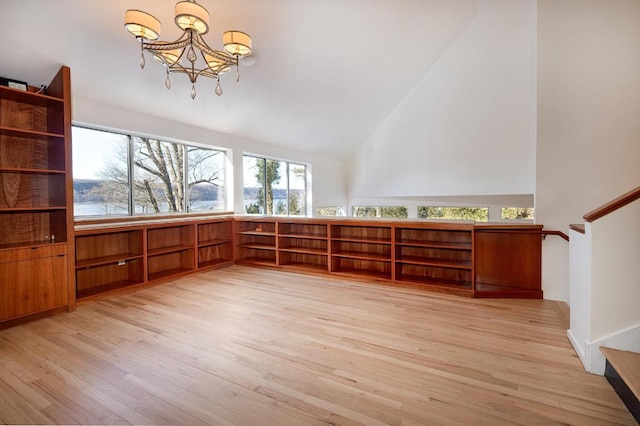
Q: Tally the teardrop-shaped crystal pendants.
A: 6